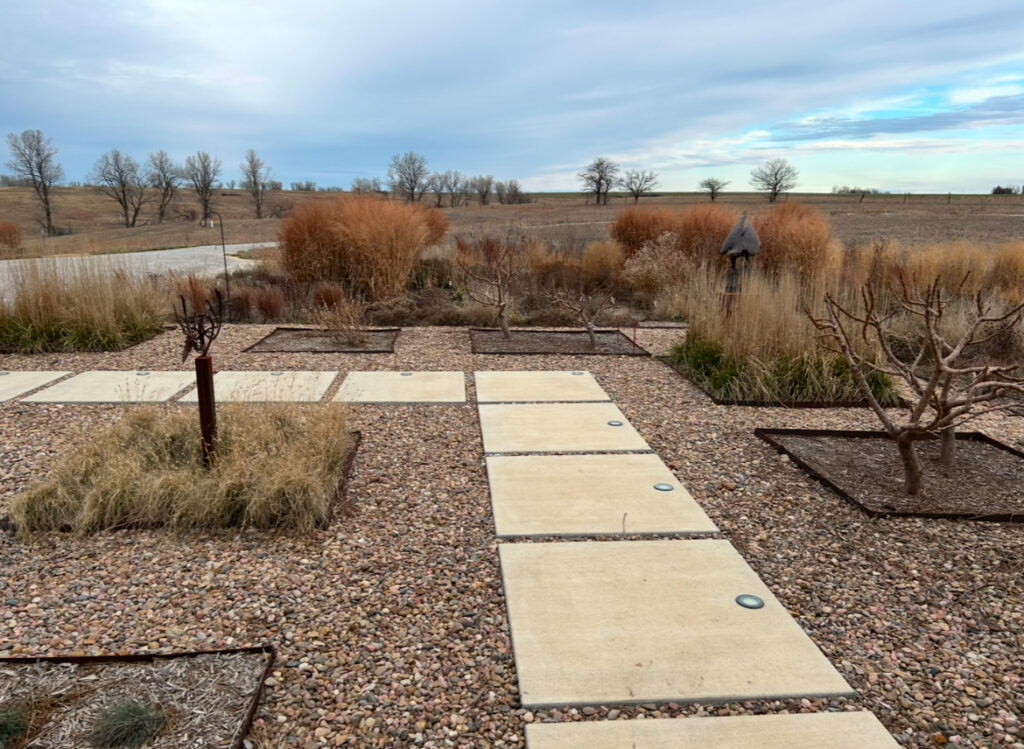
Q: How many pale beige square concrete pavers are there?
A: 9